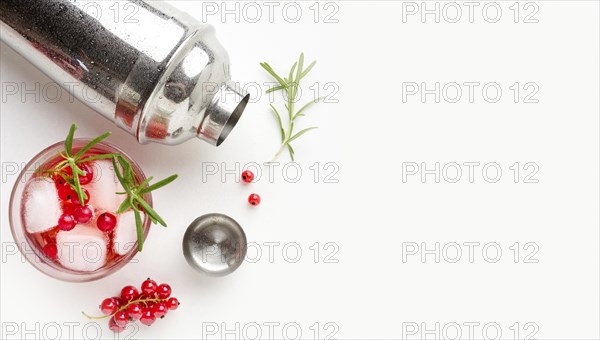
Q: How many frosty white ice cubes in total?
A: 4